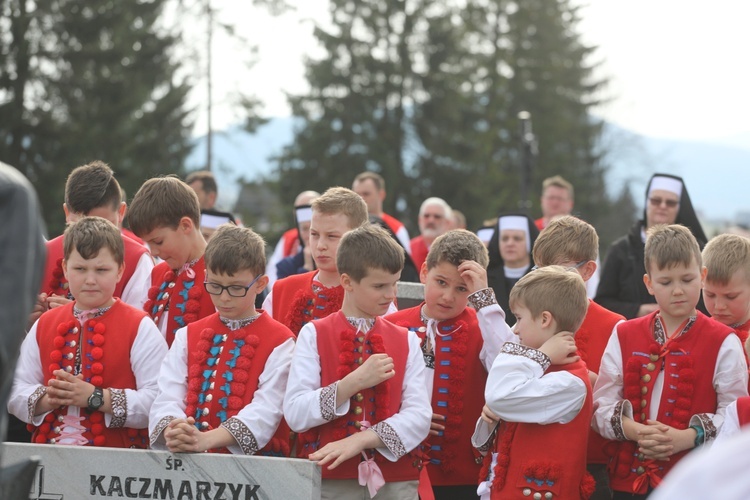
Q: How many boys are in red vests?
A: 11